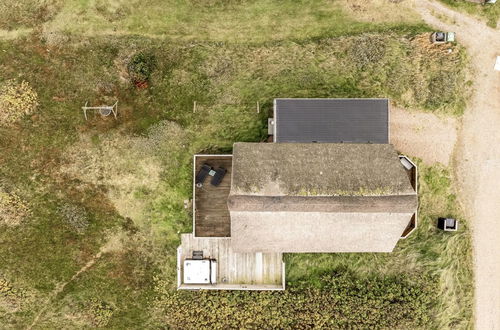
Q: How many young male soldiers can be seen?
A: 0